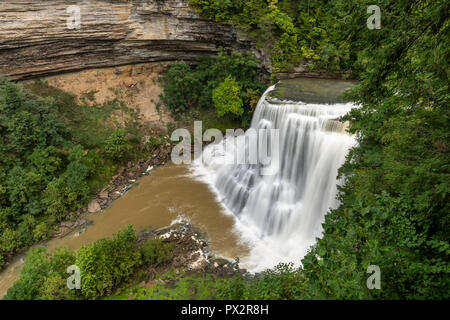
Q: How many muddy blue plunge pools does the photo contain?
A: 0